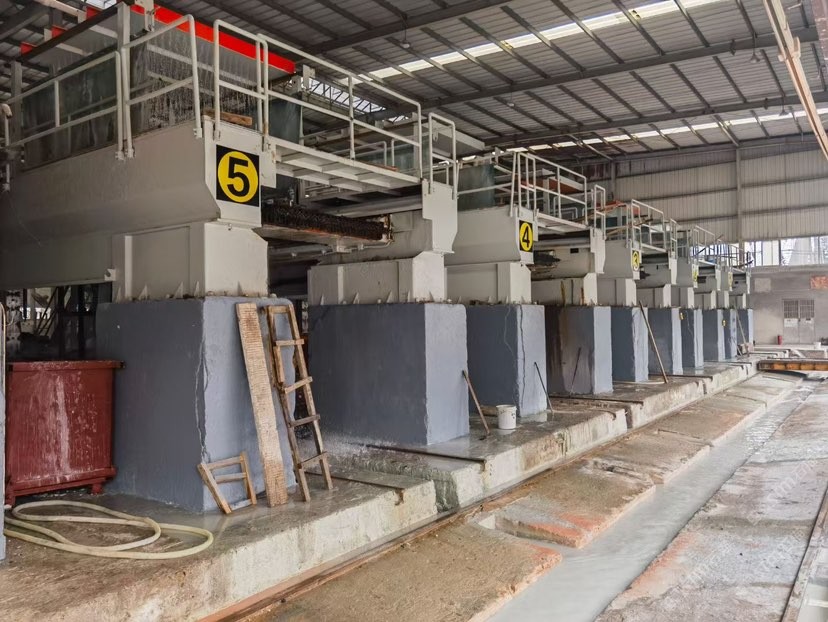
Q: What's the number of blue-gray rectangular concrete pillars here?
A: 10